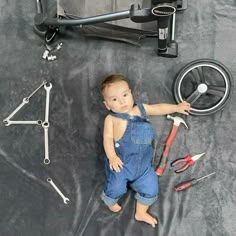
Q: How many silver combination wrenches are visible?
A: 6